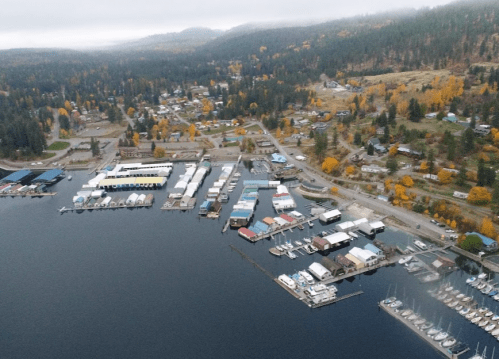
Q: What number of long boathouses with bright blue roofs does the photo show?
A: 2